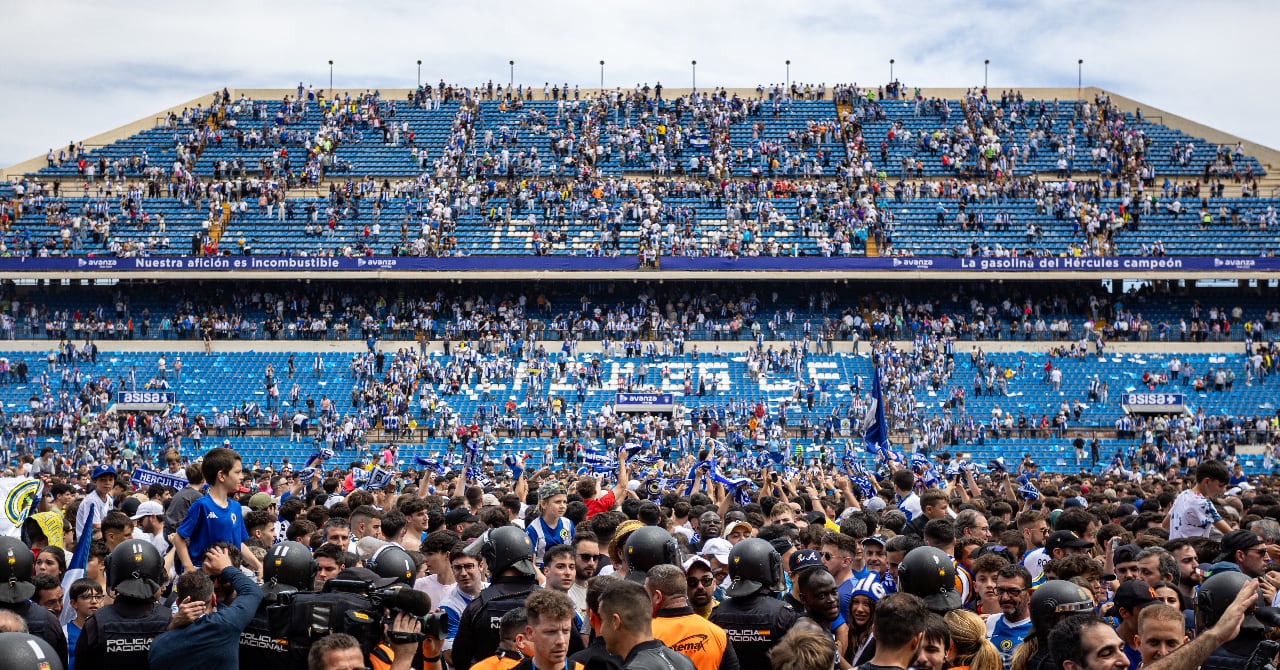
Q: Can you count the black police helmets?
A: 11